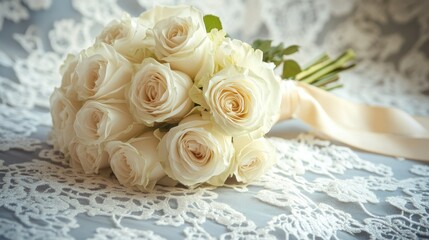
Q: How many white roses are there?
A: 12